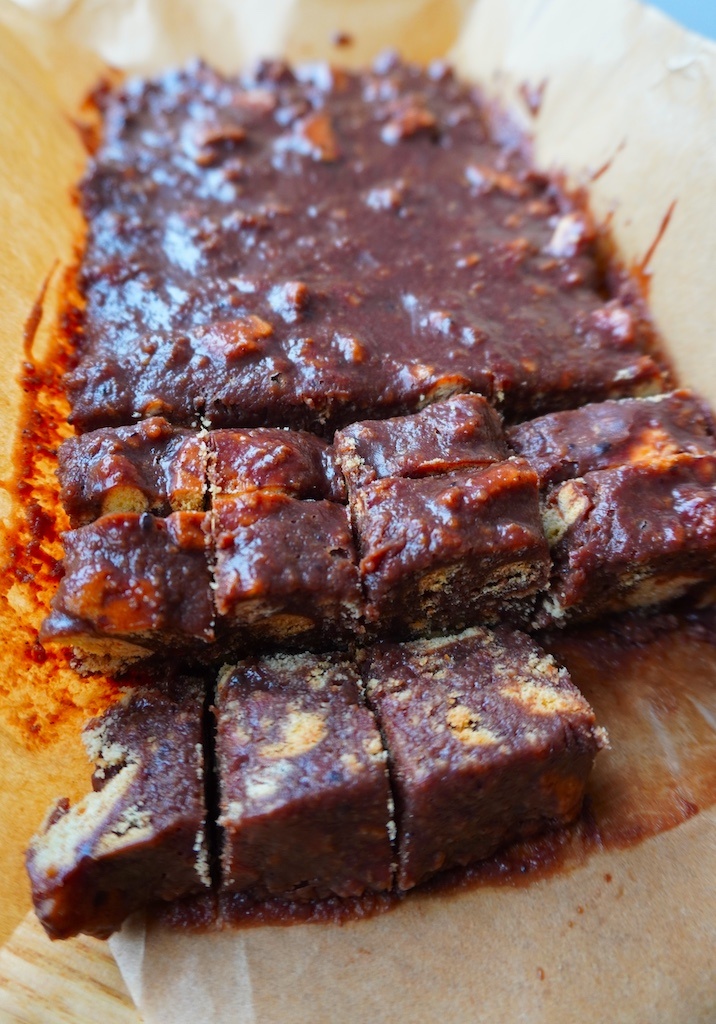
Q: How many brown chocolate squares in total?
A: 11